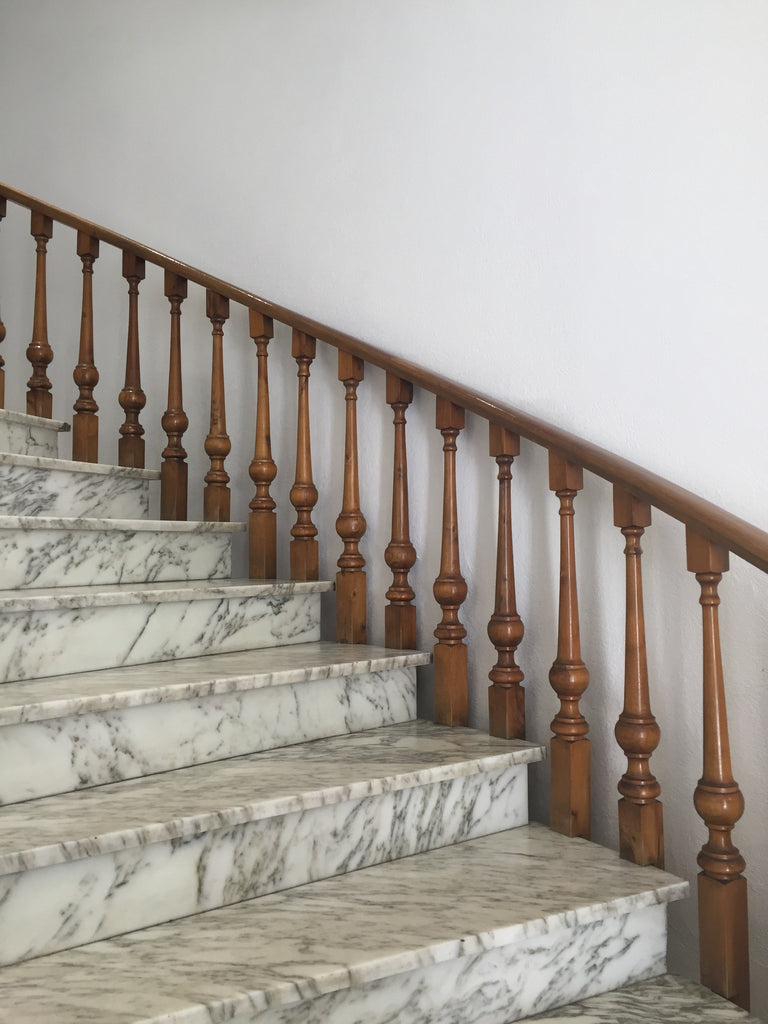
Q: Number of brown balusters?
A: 15